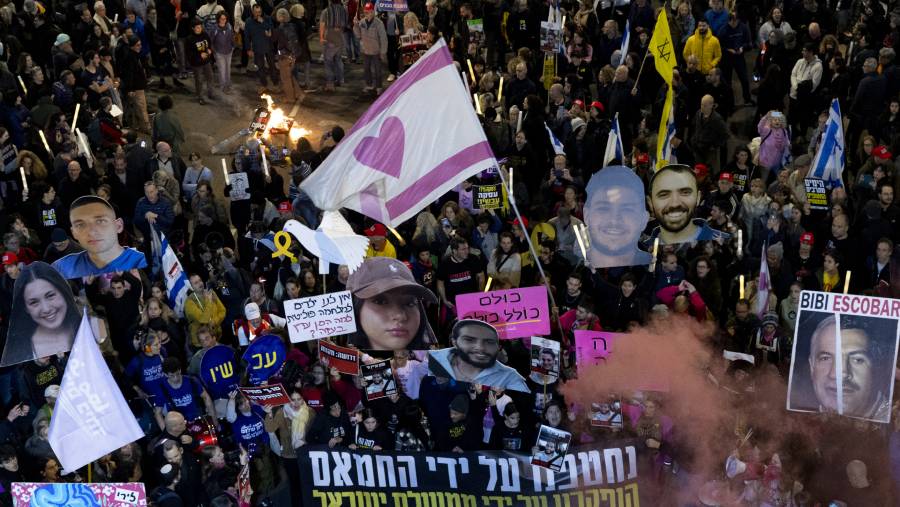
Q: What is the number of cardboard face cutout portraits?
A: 6